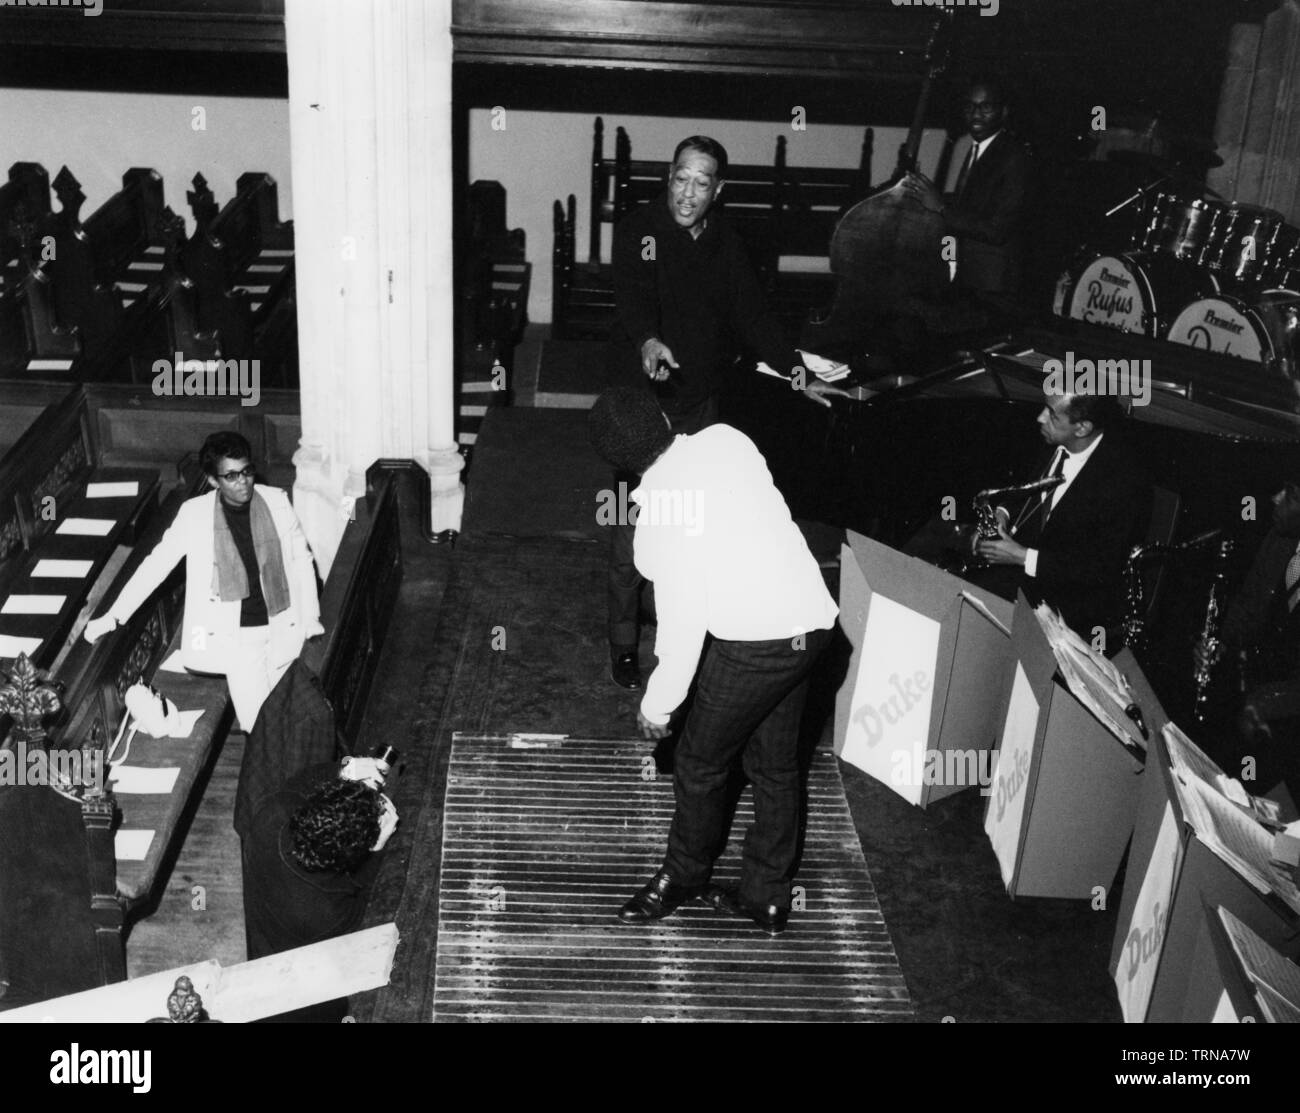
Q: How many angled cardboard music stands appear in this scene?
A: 4